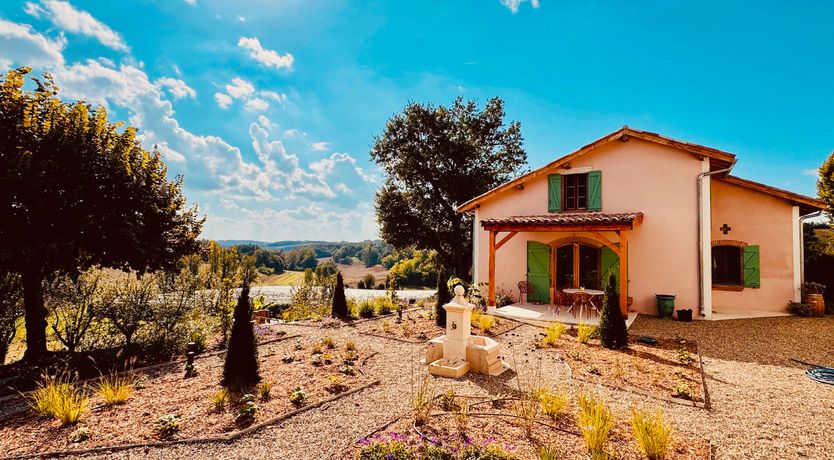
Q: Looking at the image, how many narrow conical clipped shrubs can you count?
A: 4